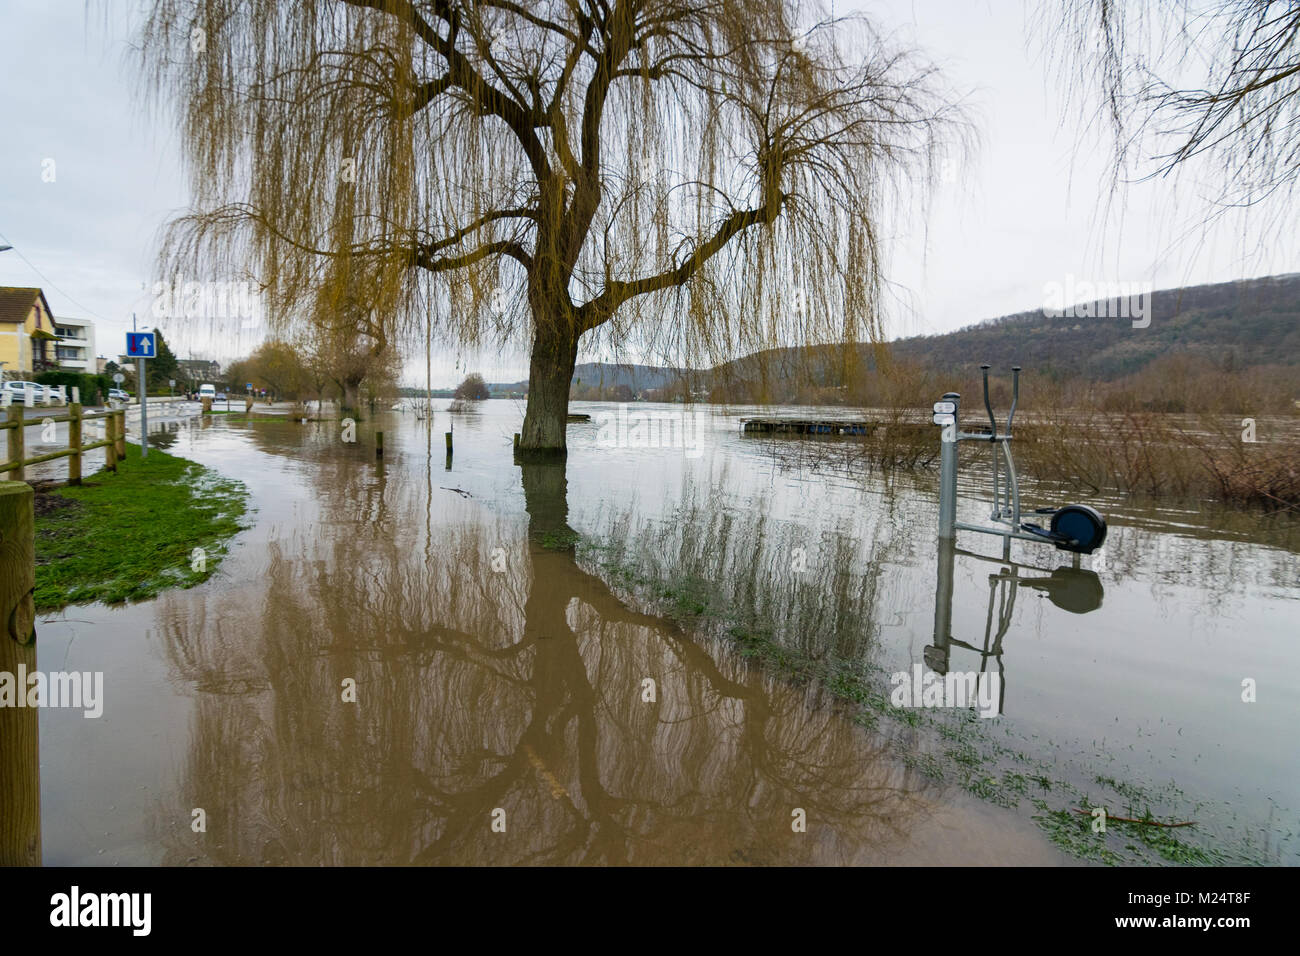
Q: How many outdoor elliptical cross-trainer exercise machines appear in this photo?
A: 1